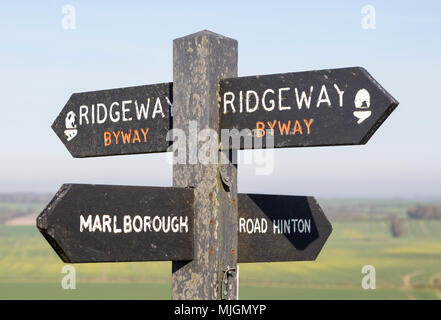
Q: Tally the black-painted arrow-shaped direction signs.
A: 4